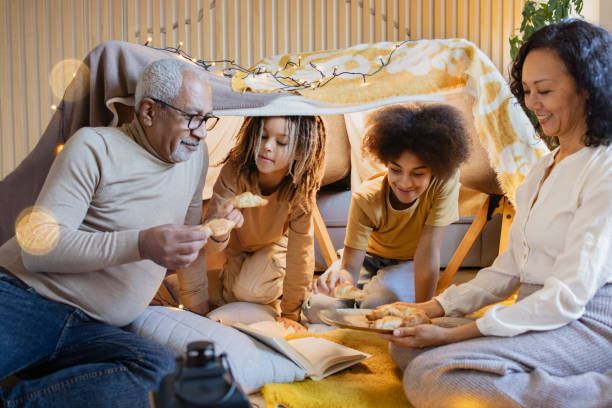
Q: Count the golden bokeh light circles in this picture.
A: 2